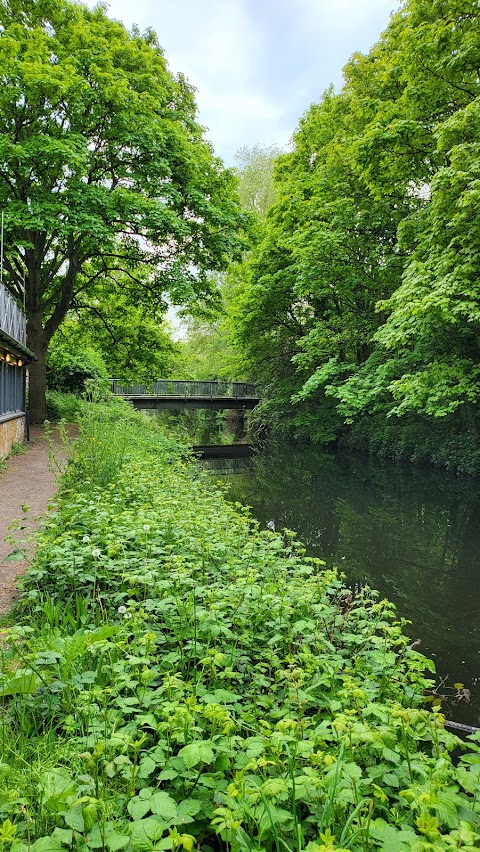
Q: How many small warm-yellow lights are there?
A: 2